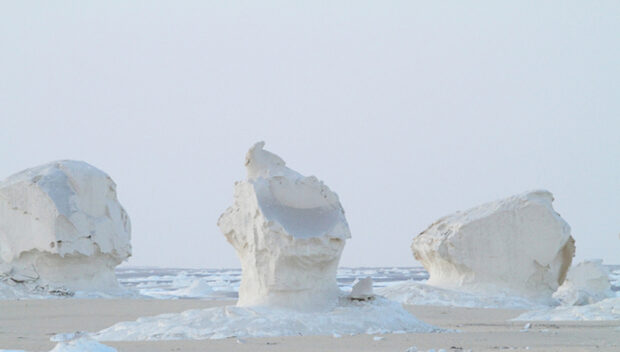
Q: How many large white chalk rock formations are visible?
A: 3